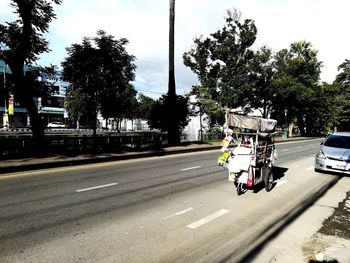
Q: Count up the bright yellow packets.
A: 2